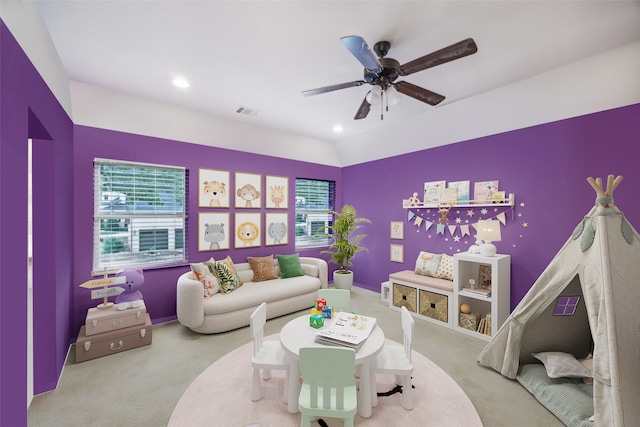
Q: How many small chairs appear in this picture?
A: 4